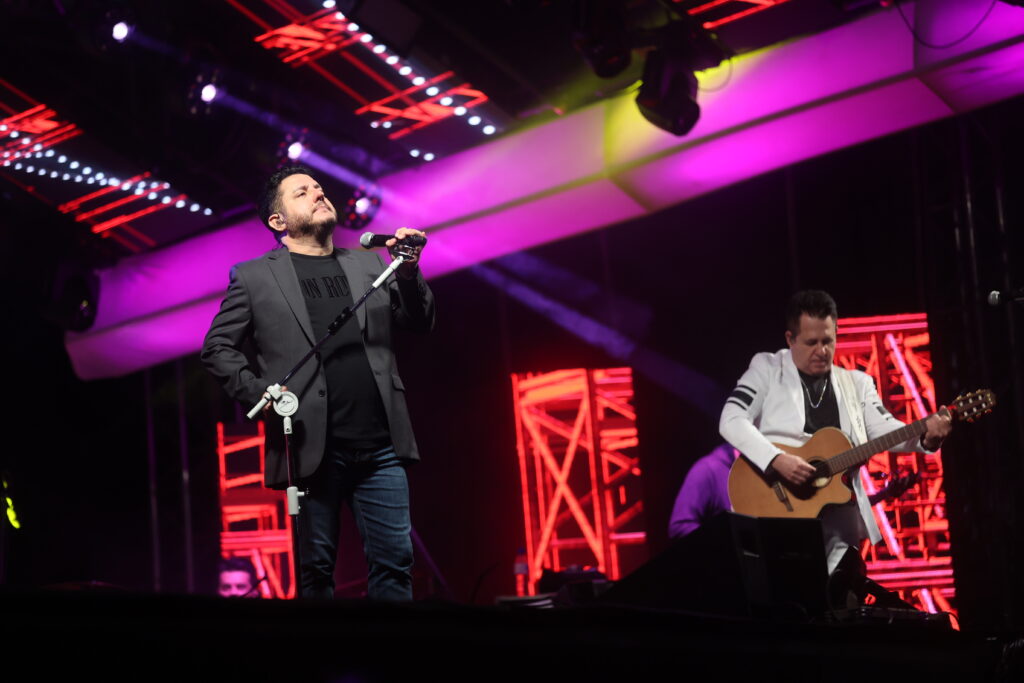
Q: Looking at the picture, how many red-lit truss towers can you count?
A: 3